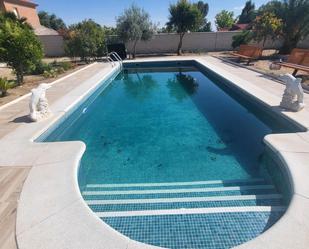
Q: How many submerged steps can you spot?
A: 4